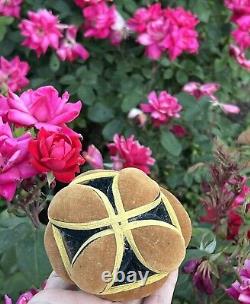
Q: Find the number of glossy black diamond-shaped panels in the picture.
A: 4